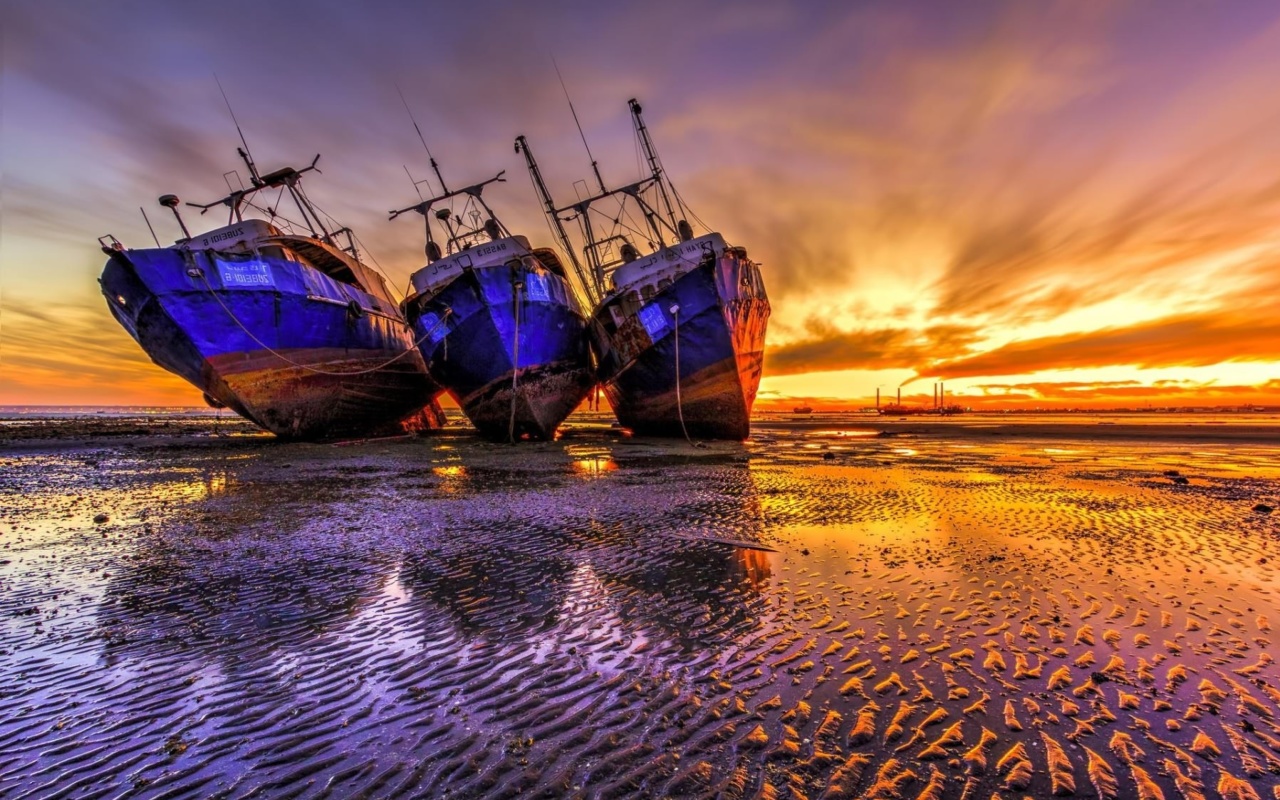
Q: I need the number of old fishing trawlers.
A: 3